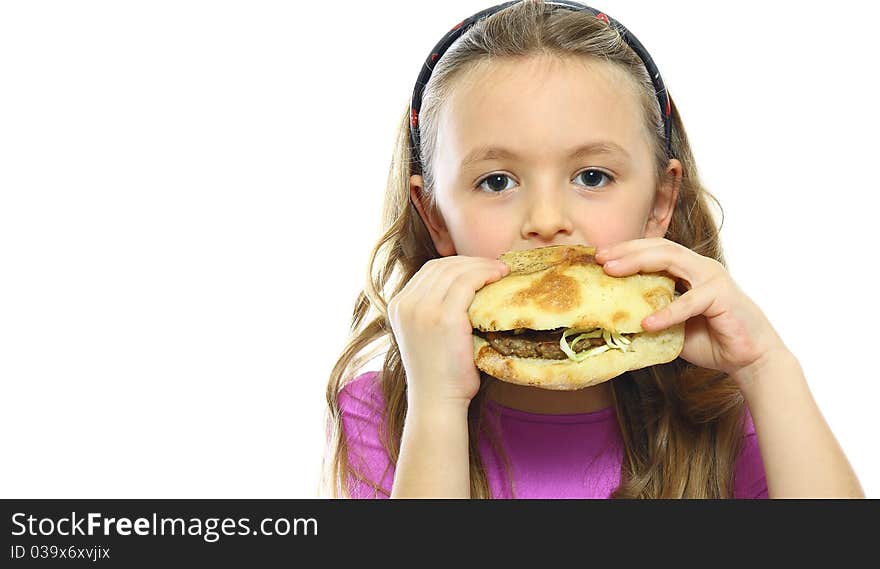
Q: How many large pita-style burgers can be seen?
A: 1